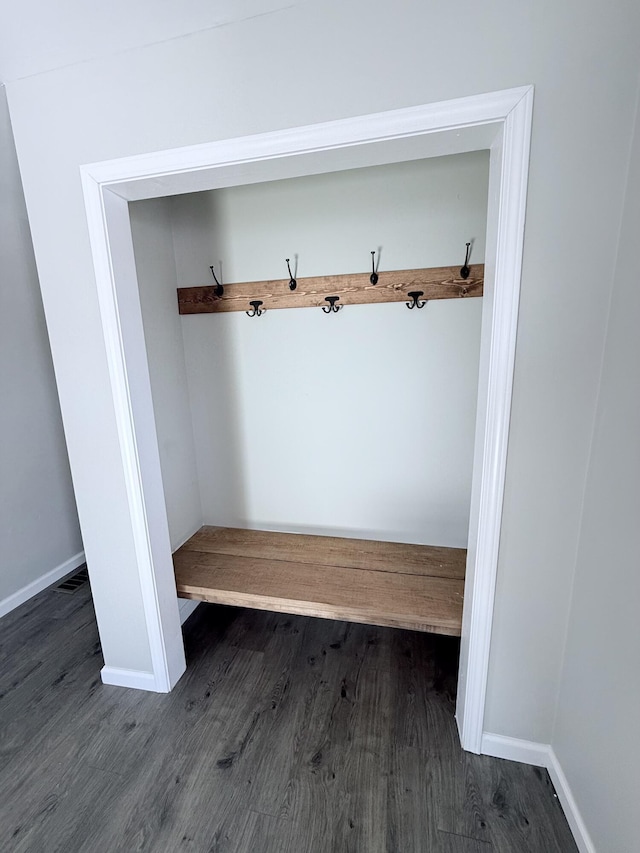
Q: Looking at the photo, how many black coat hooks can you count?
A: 7